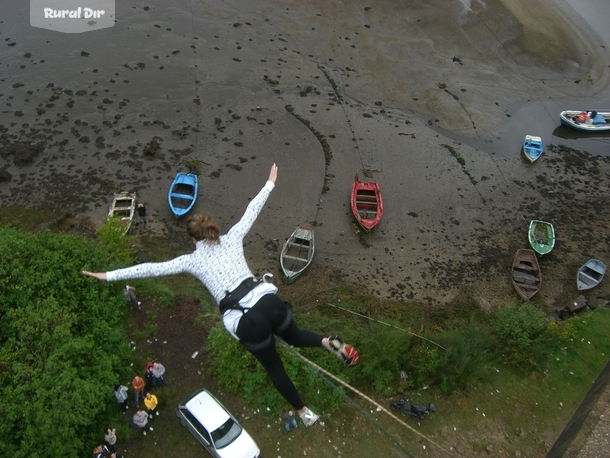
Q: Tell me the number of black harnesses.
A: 1